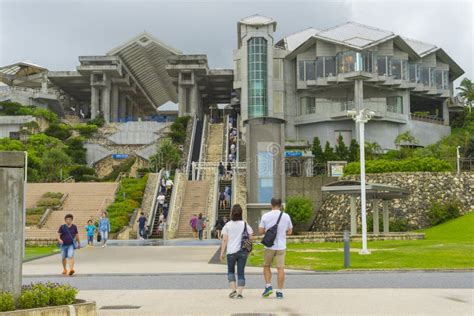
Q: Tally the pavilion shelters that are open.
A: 1